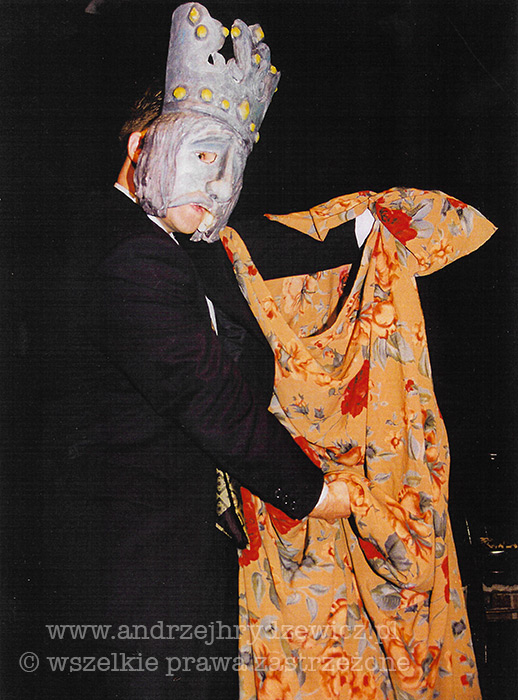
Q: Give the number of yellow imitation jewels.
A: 14